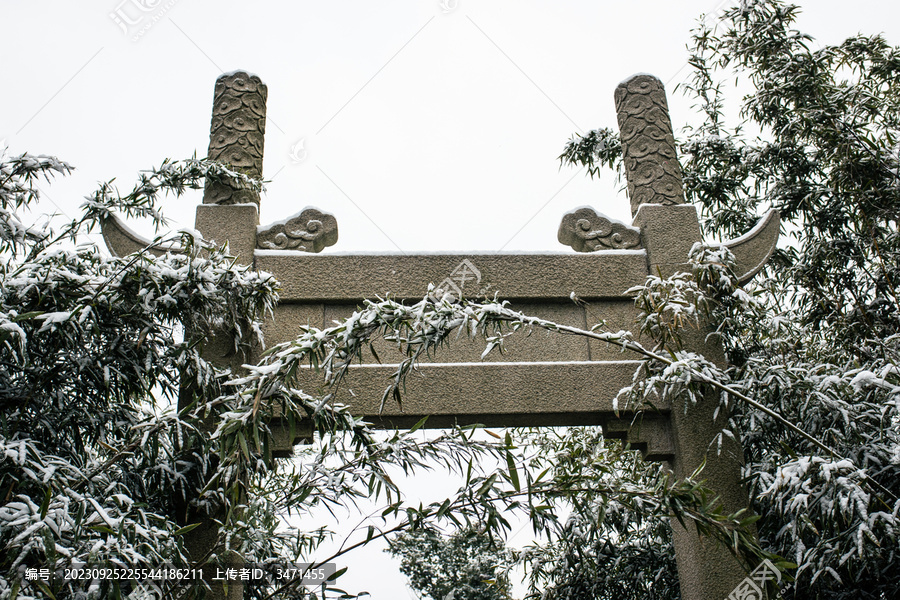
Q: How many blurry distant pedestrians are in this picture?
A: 0